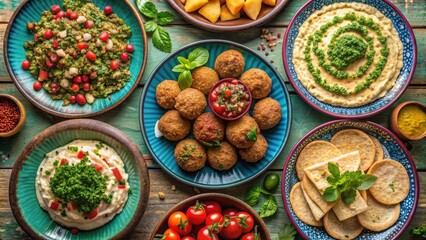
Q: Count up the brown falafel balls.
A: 12